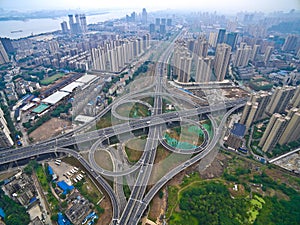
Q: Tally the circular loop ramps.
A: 3